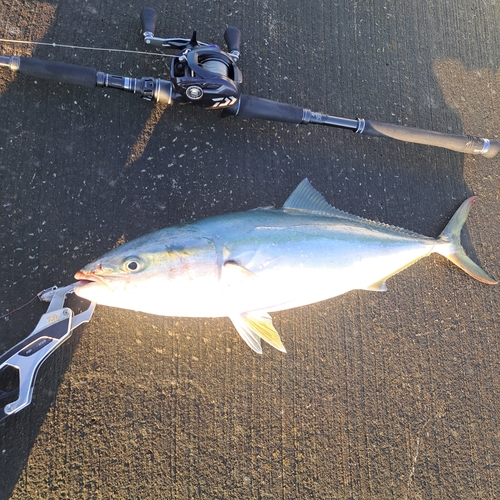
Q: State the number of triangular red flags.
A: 0